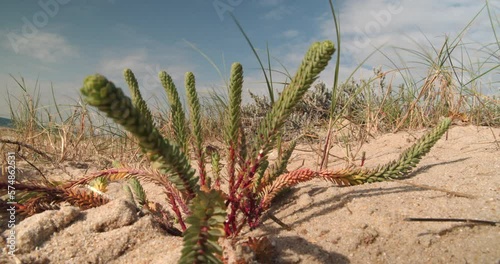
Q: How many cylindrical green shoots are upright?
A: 6